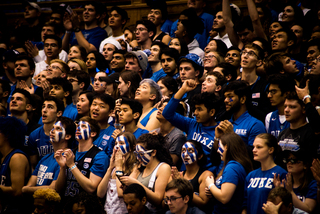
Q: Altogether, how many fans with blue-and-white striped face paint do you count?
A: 6